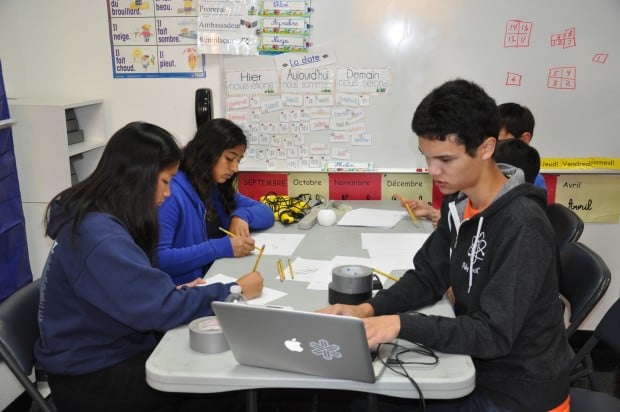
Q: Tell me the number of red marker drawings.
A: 5